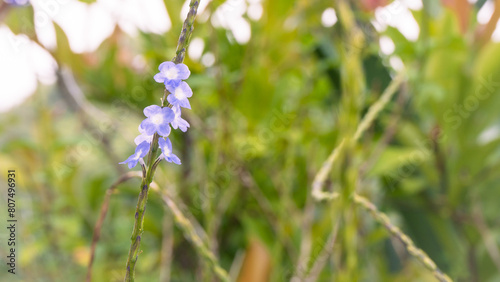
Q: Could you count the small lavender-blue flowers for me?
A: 7